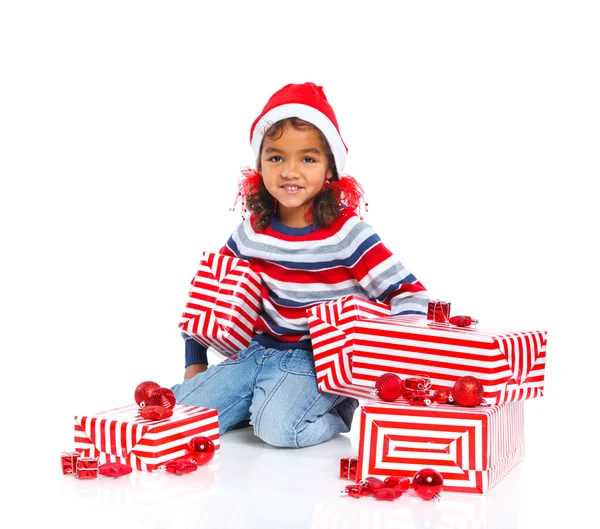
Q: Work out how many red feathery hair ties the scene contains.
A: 2